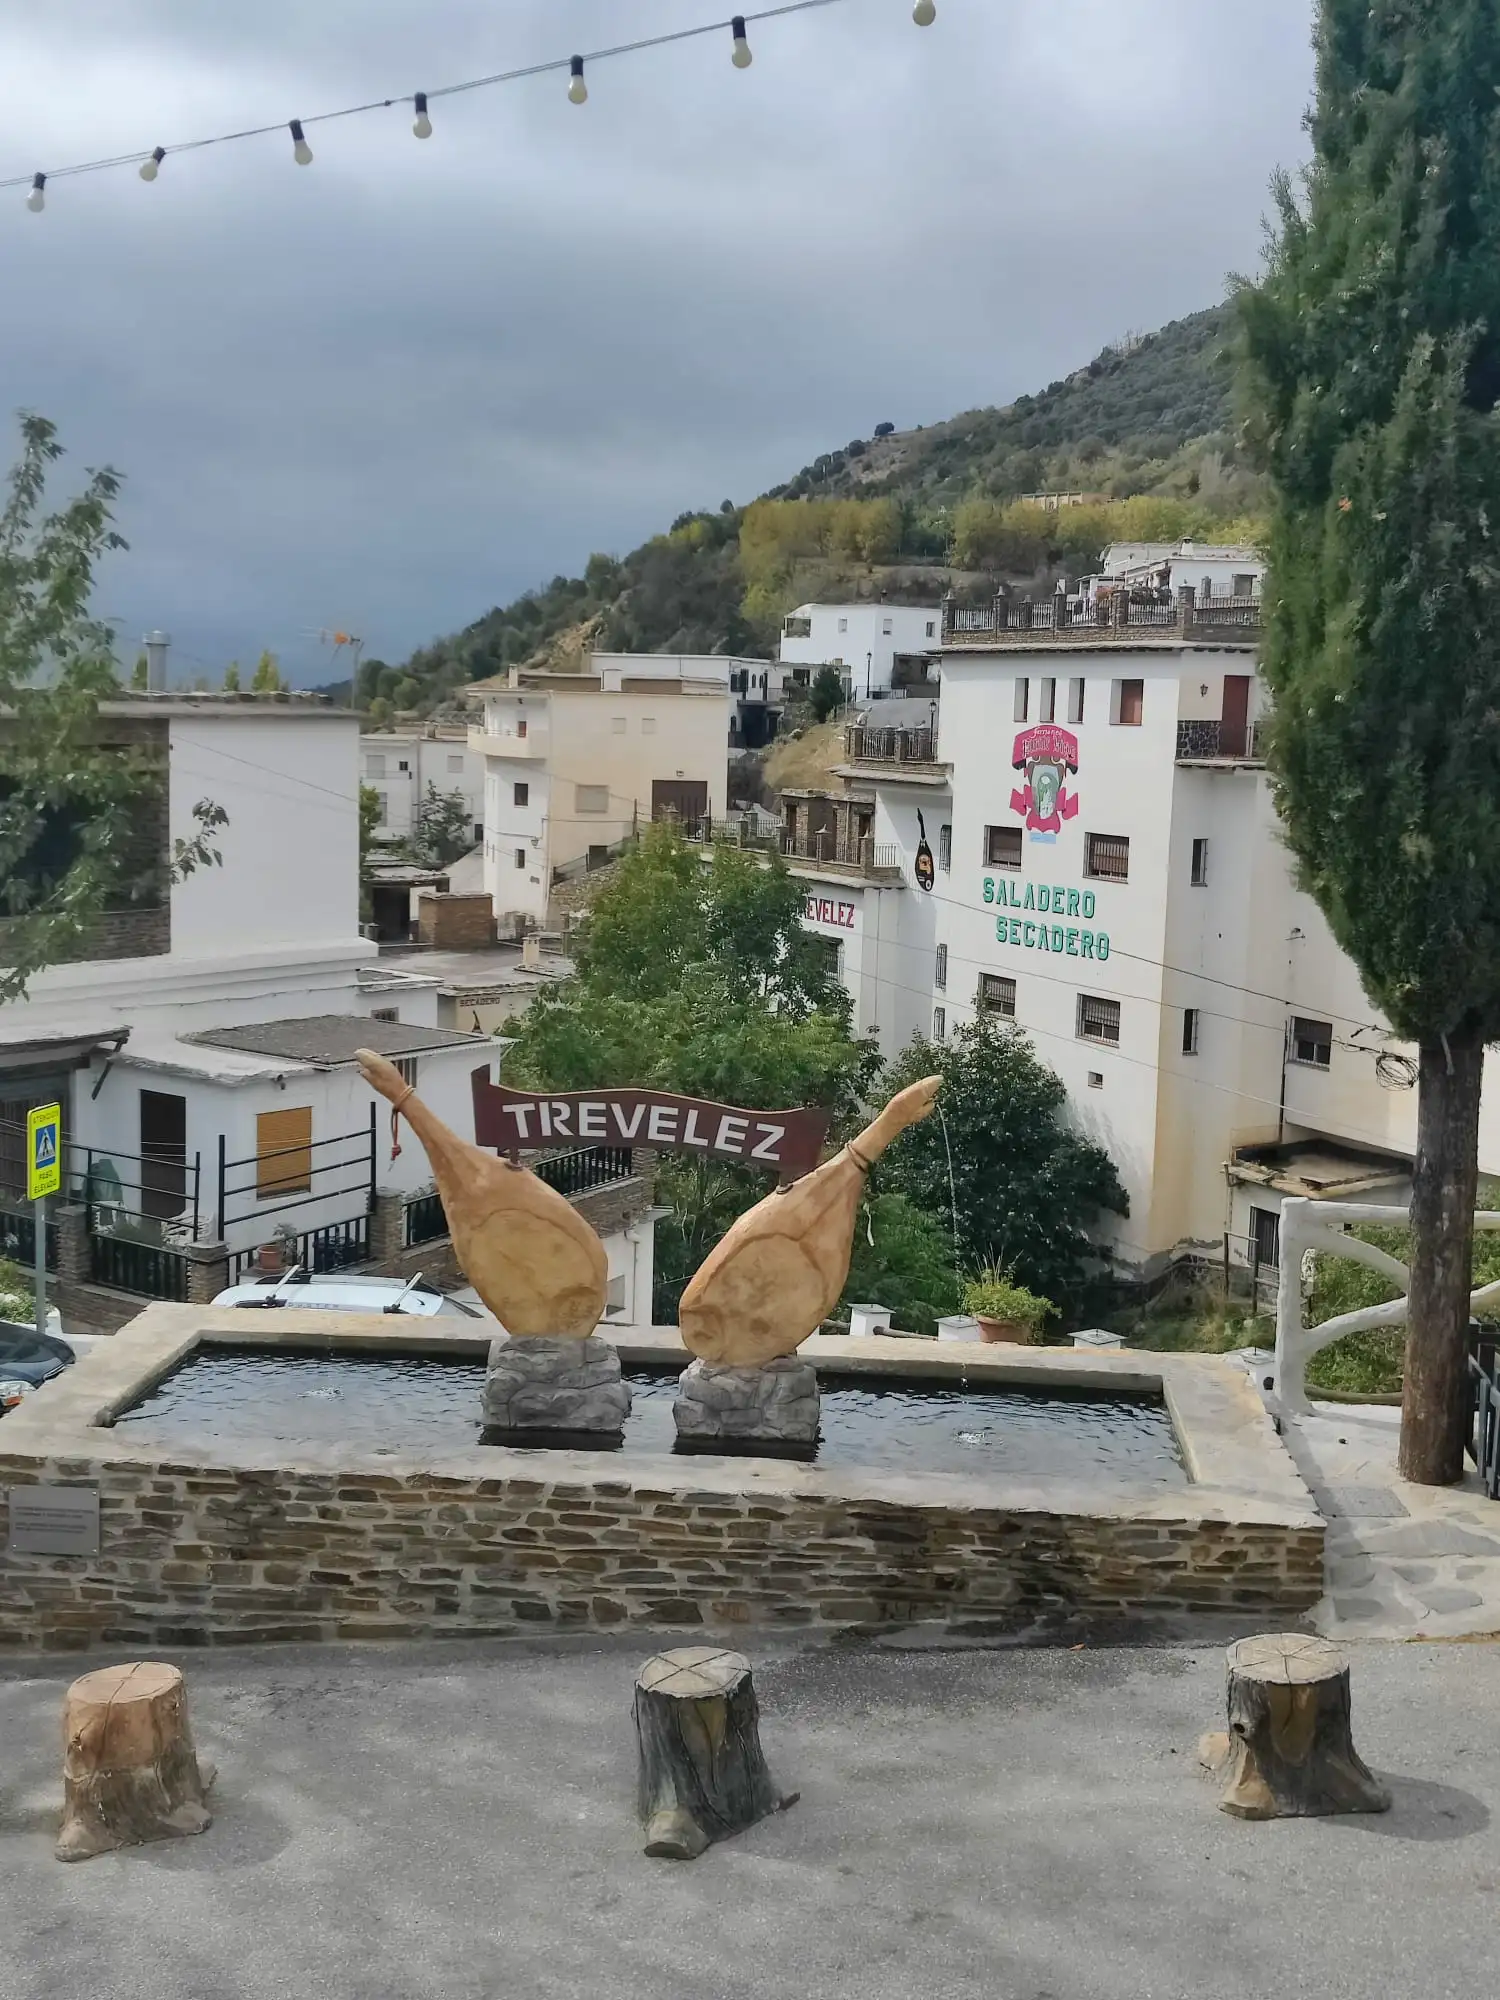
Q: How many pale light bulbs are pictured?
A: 7